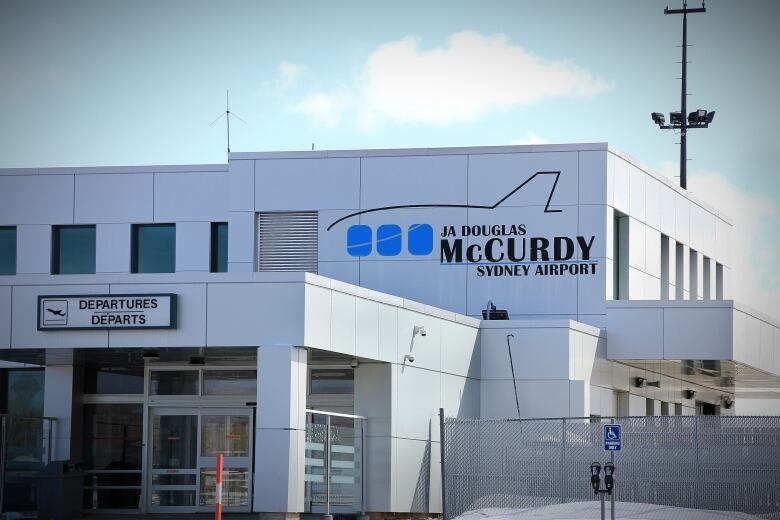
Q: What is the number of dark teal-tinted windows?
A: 4